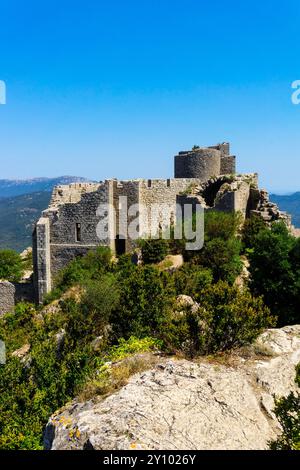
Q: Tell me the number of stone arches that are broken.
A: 1